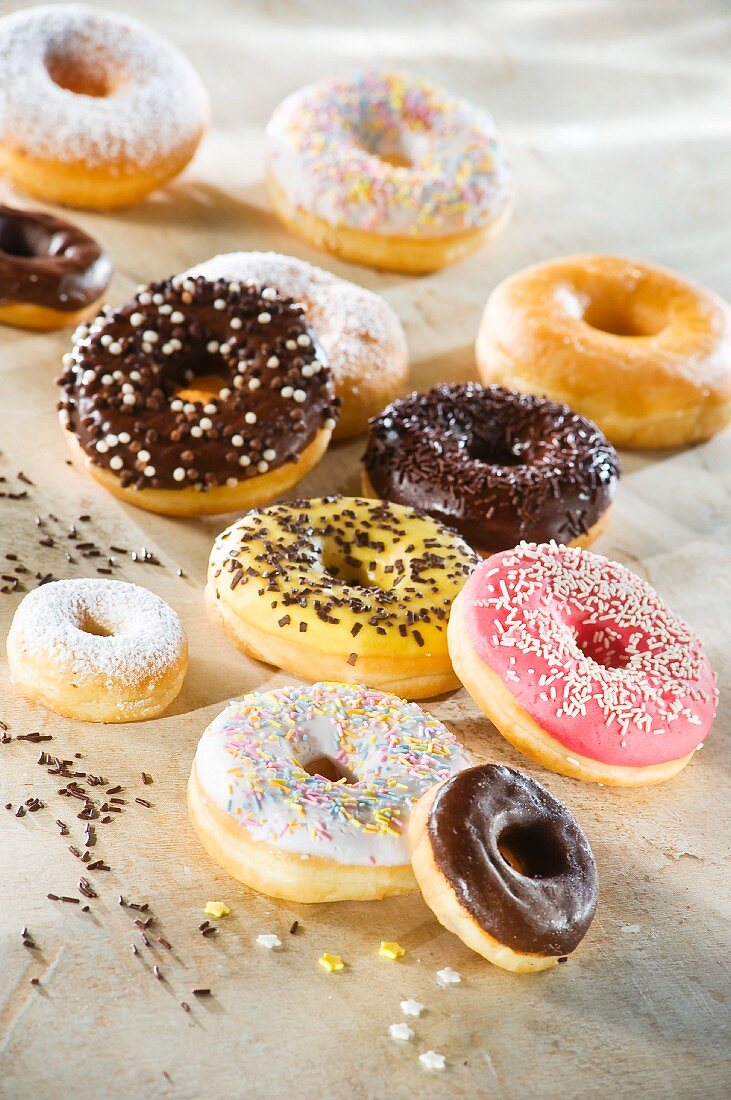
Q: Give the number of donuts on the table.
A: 12